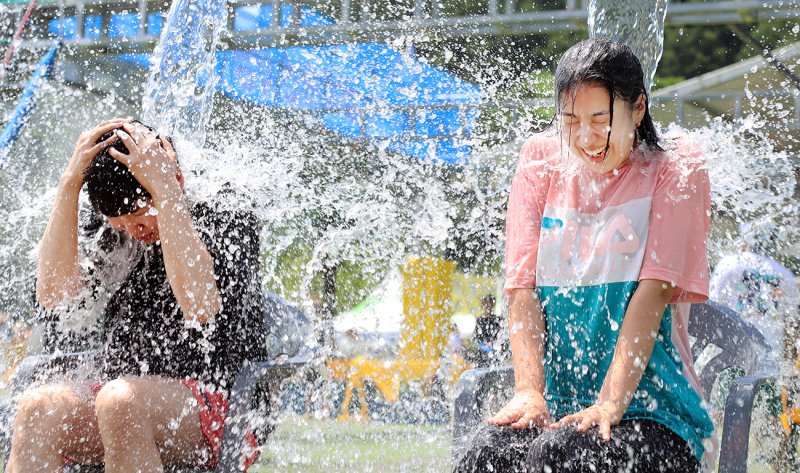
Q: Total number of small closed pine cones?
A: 0